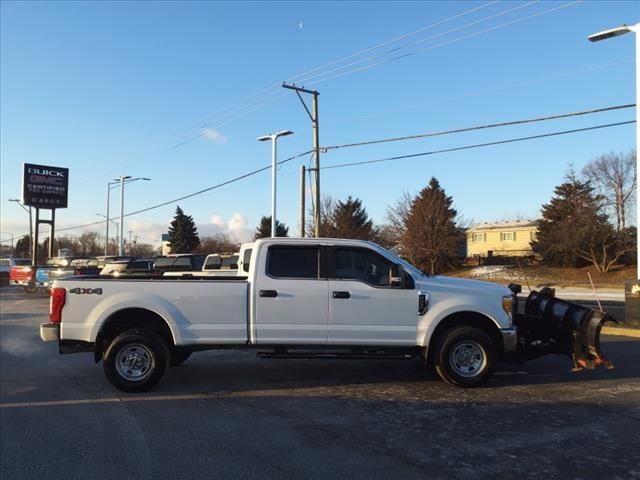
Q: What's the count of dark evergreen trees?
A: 5